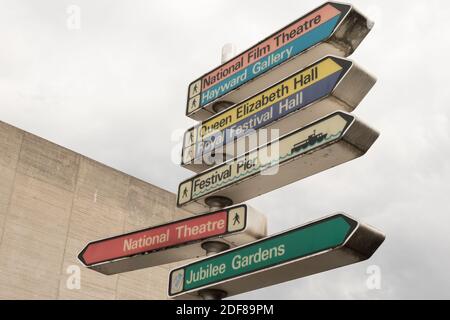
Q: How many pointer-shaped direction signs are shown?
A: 5